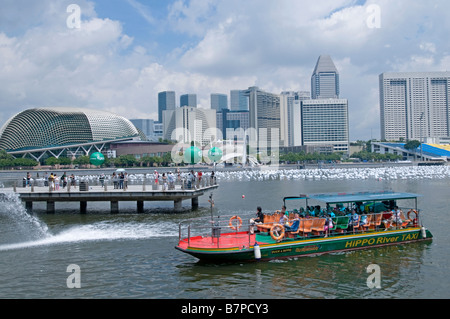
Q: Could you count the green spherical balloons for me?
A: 3